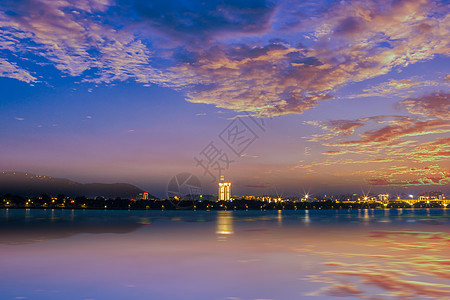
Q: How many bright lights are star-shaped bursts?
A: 3